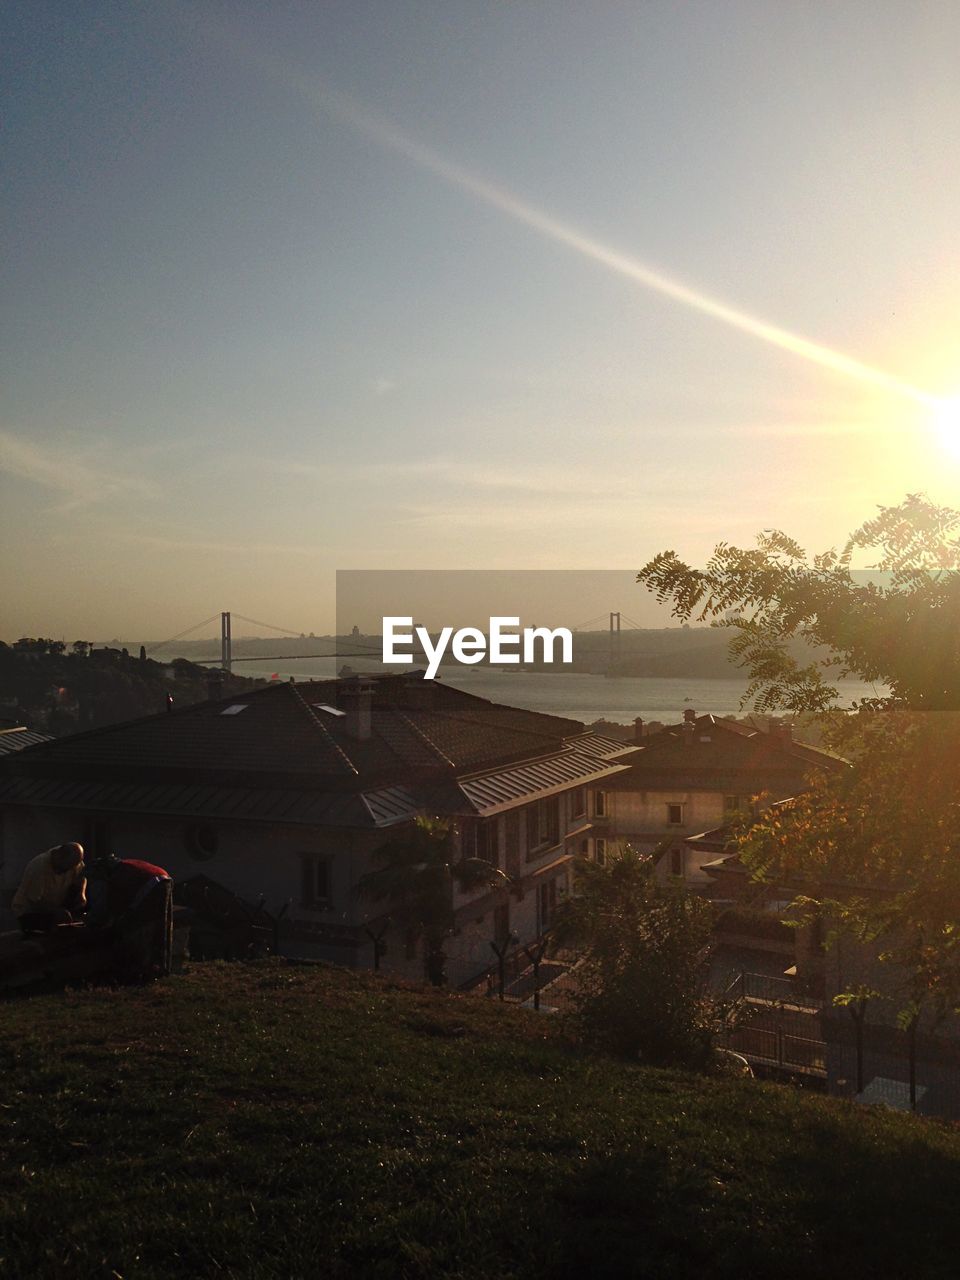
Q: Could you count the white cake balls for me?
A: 0